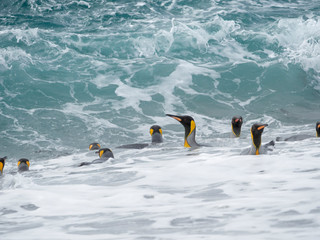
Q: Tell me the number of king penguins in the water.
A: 9